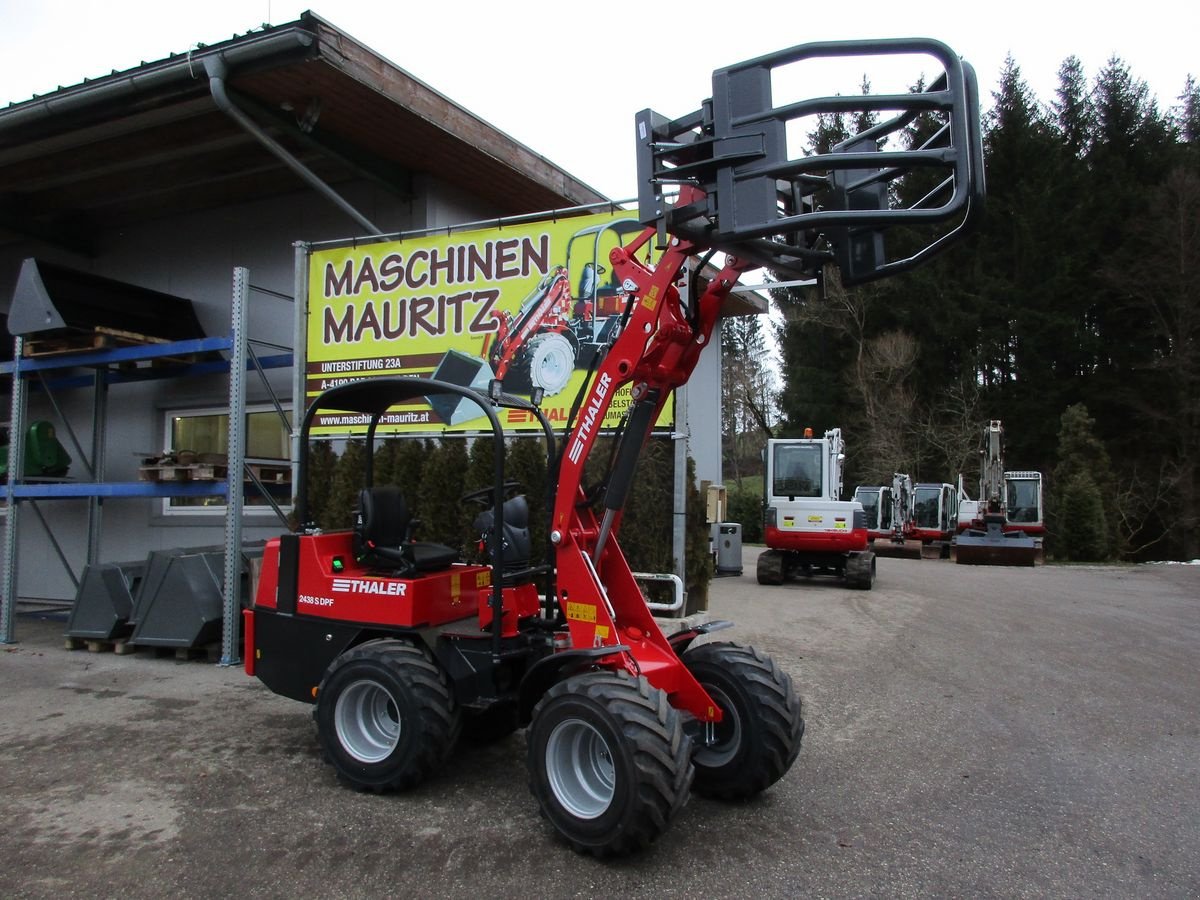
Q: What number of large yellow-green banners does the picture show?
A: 1